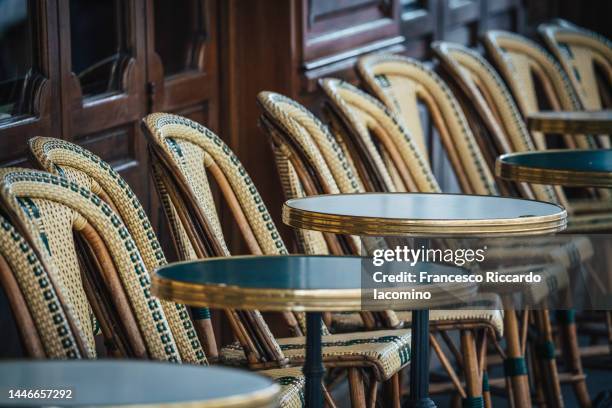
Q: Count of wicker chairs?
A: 10